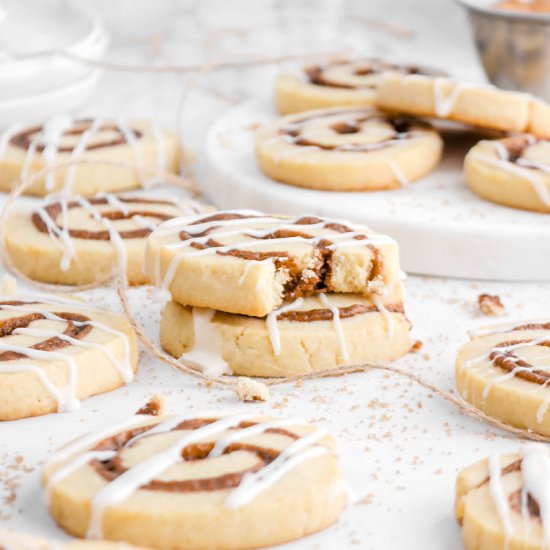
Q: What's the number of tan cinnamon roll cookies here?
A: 13